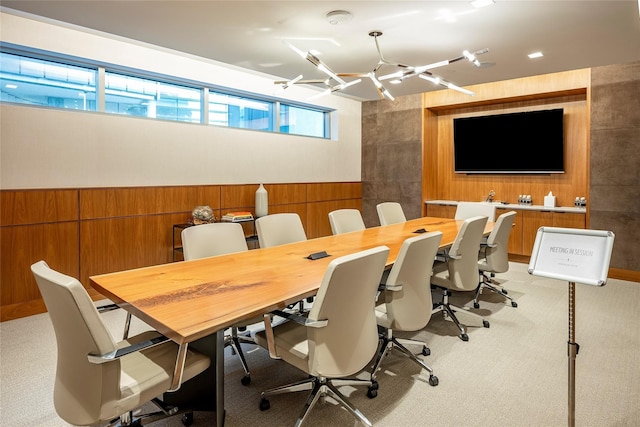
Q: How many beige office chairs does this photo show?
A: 10